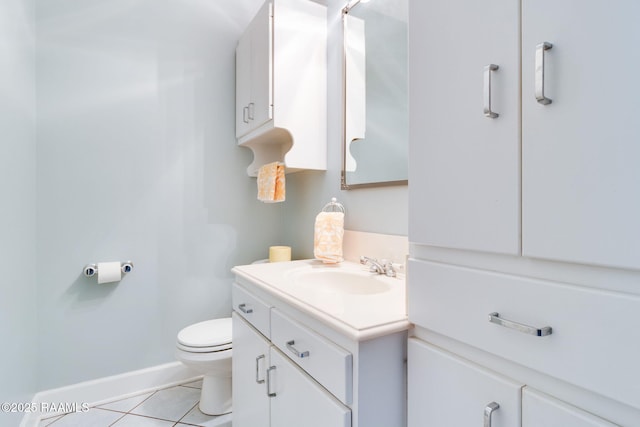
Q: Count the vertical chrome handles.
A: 7